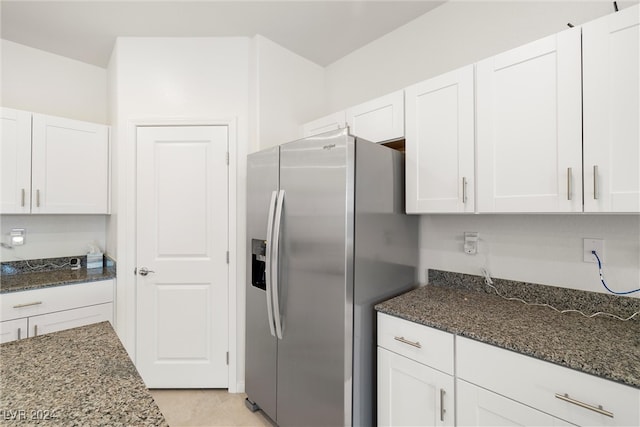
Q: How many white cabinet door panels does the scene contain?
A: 11